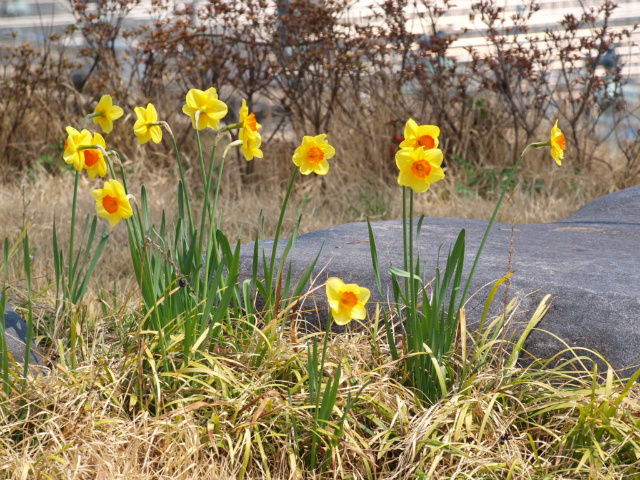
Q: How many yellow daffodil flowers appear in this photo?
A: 13